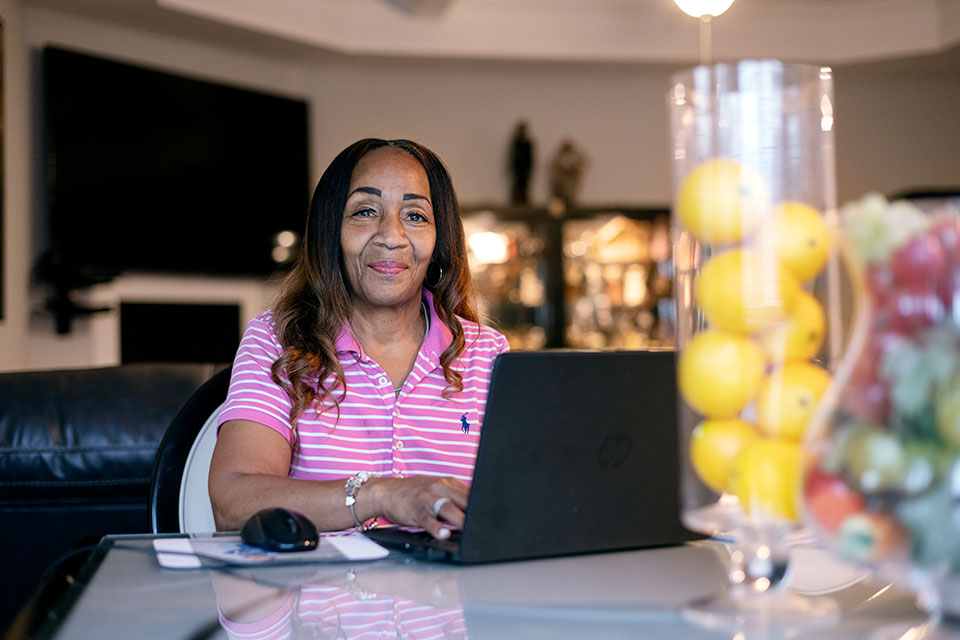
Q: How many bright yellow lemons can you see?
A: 8